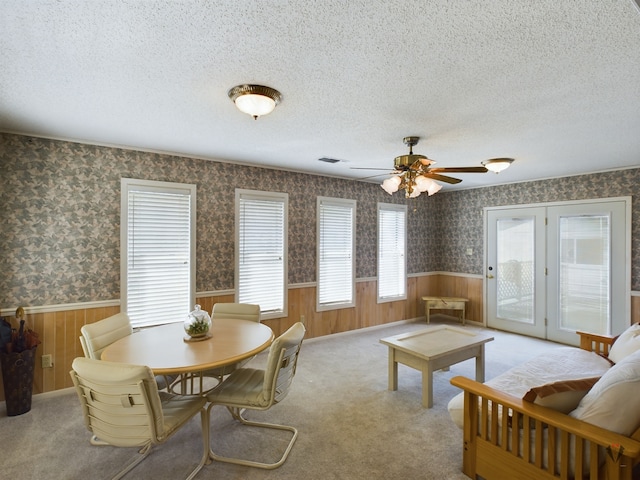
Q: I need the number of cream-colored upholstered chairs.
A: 4